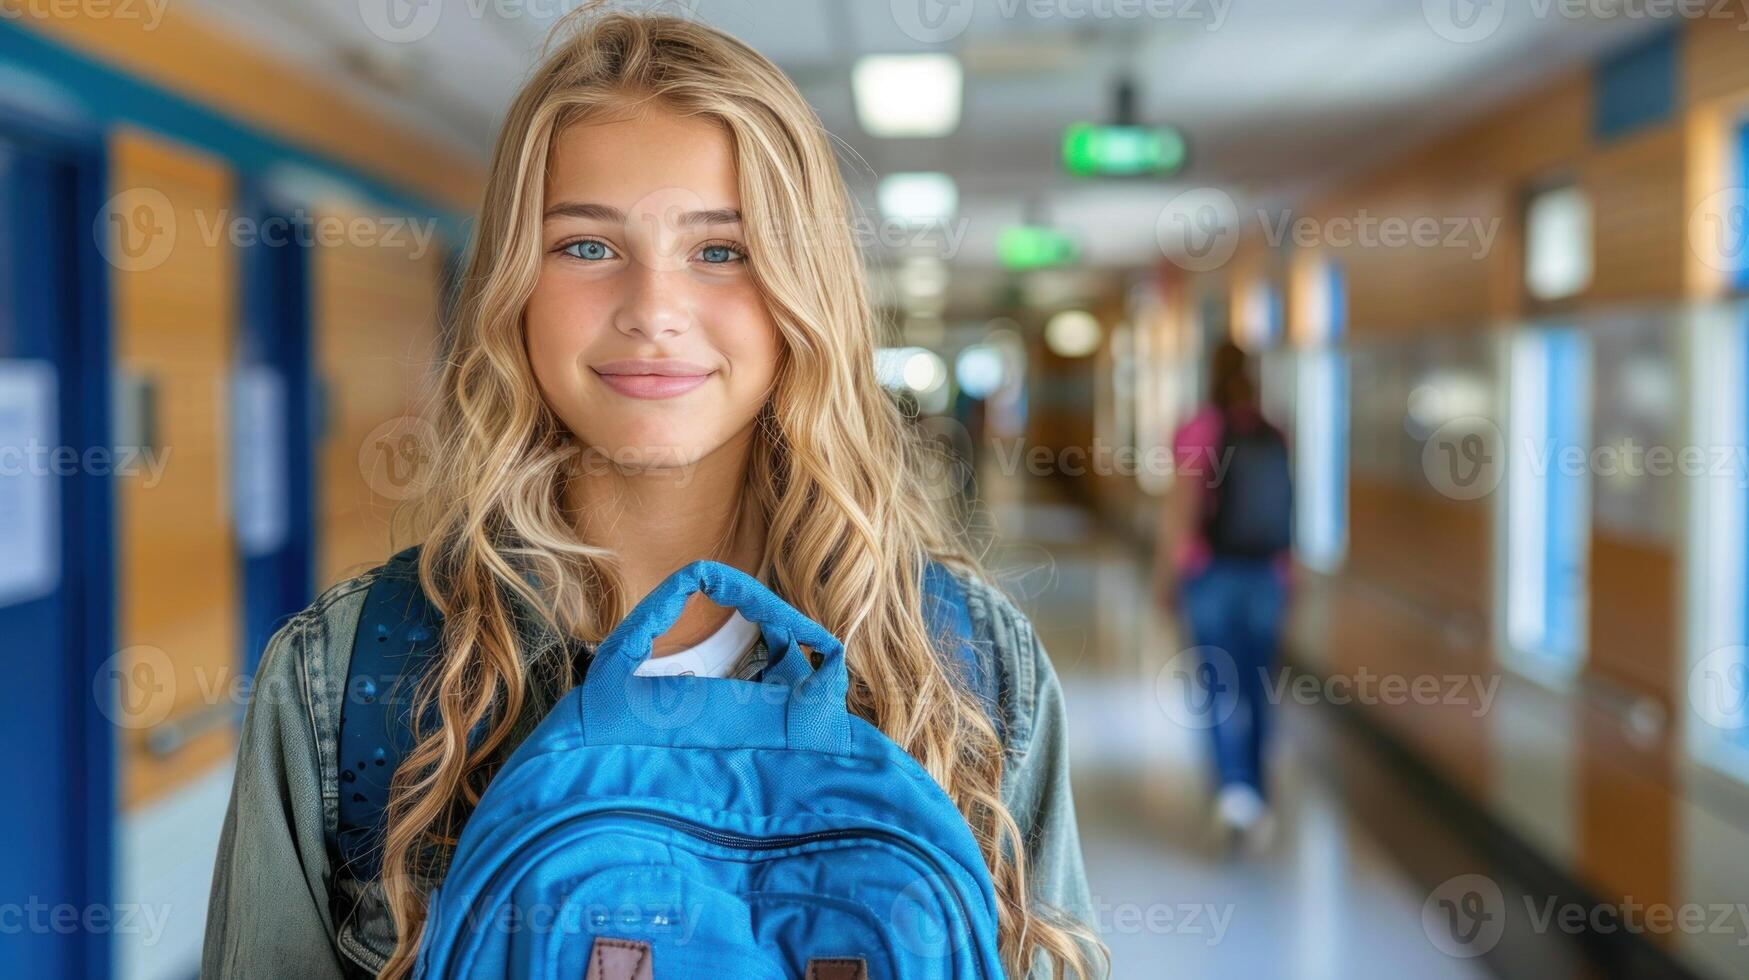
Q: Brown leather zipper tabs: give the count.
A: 2